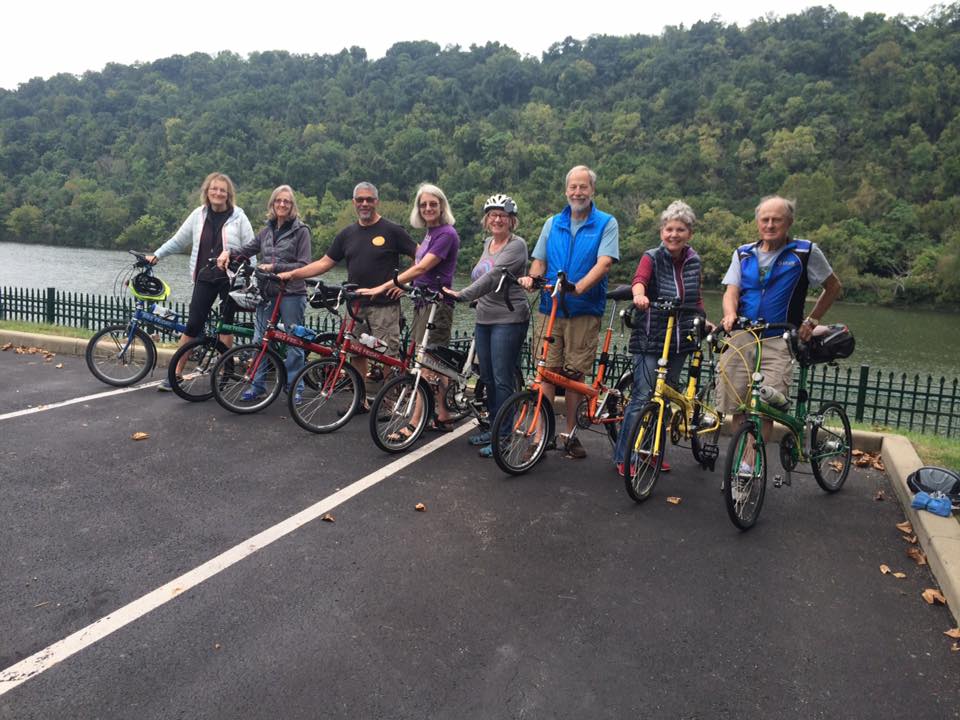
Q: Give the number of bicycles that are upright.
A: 8